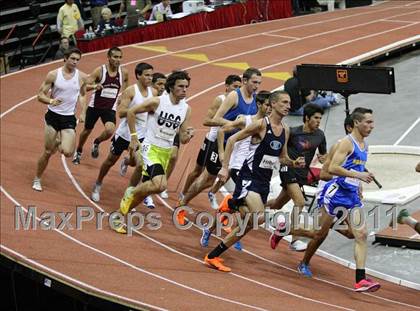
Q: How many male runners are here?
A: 12